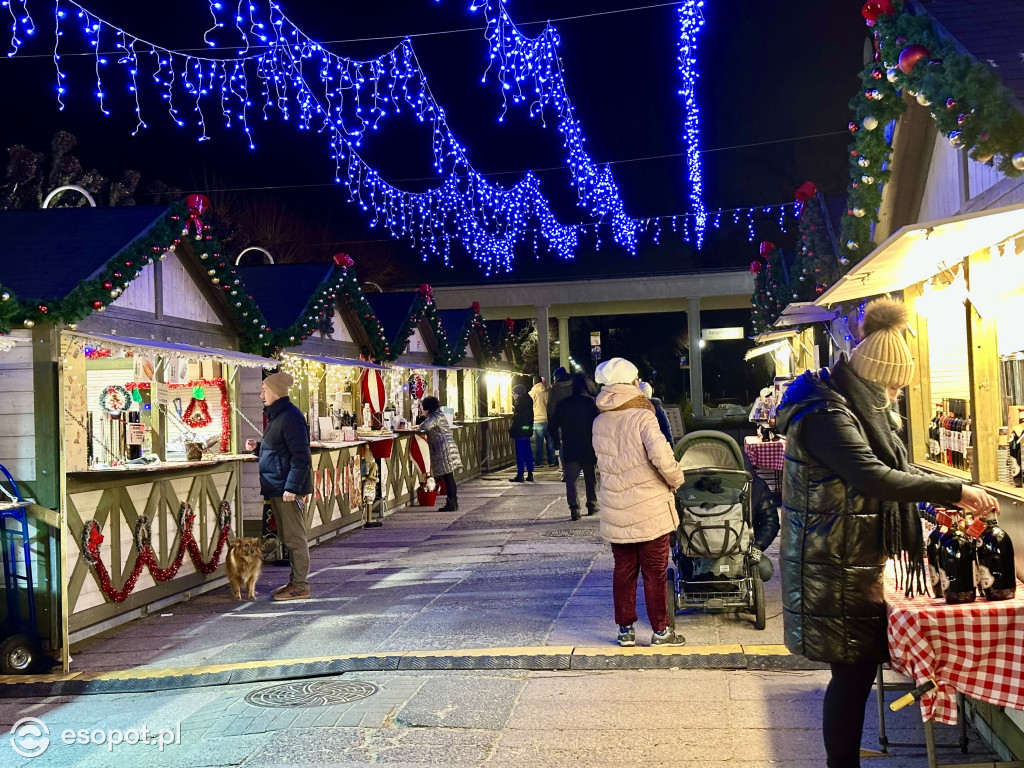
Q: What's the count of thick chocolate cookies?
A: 0